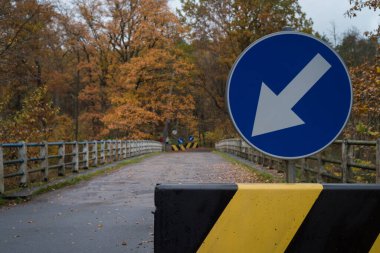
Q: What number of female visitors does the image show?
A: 0